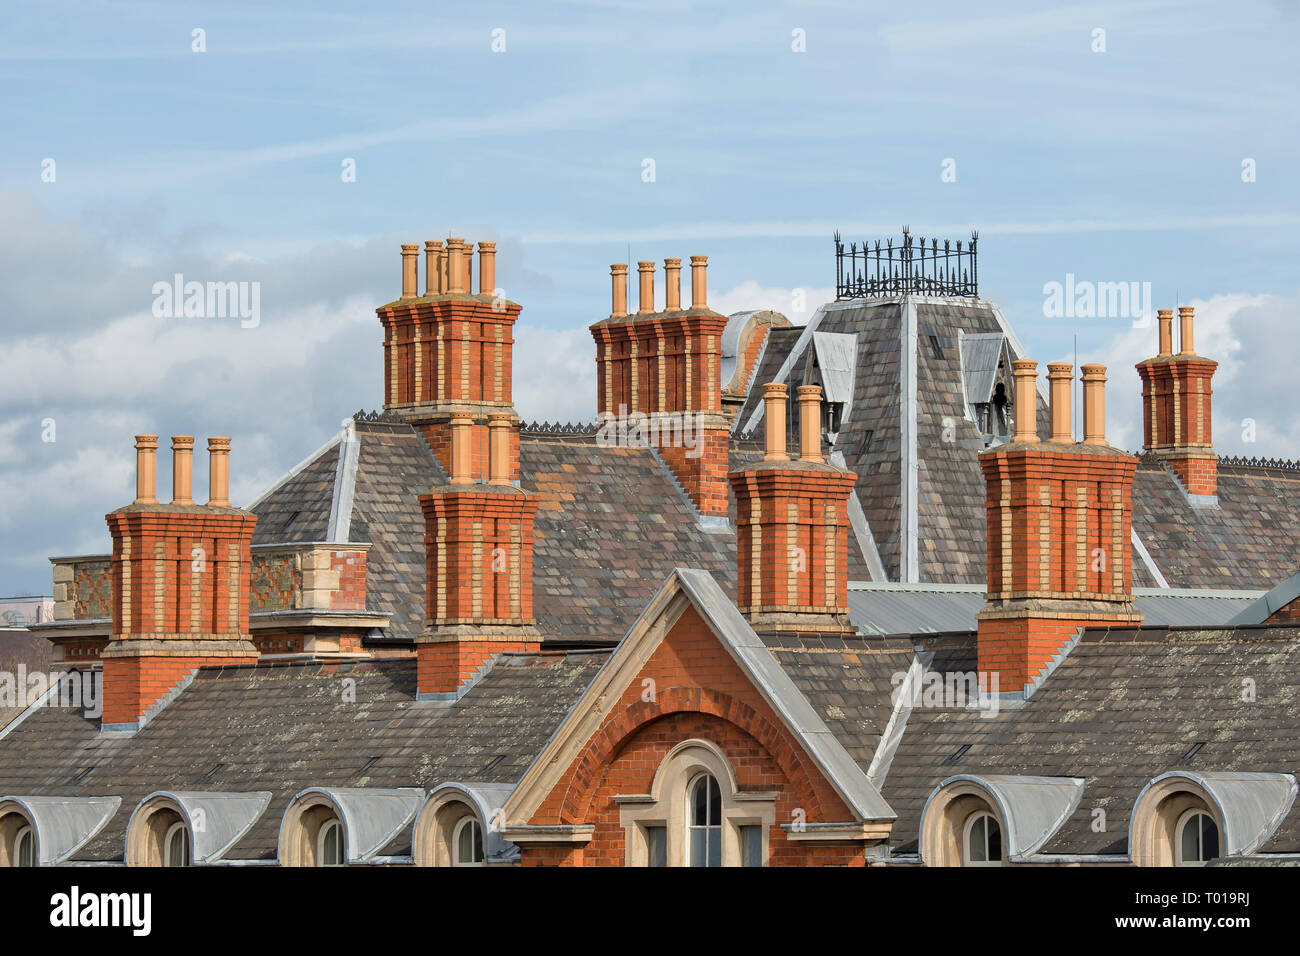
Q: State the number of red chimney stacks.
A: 7